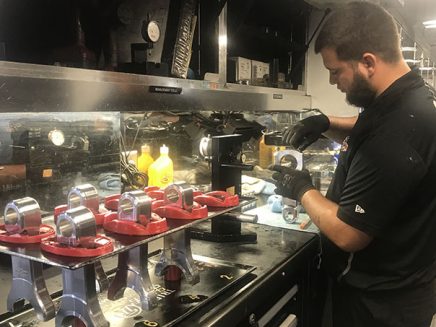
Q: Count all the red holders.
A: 8